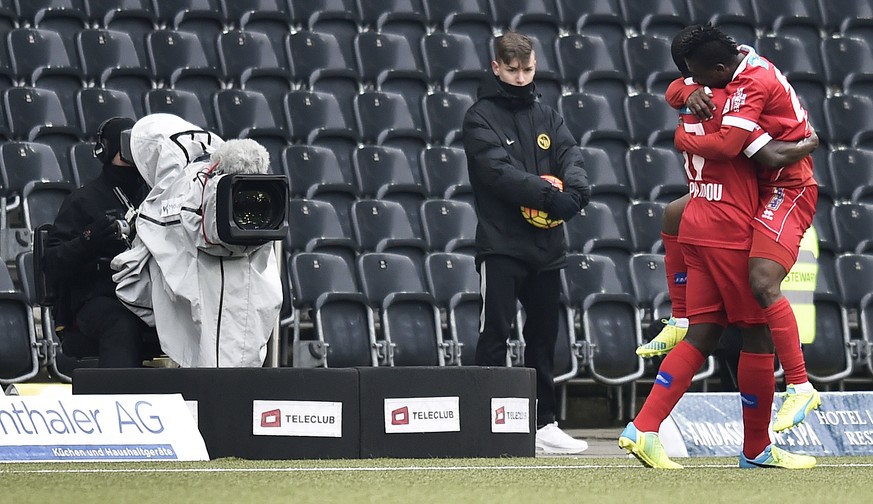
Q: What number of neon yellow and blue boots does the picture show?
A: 4